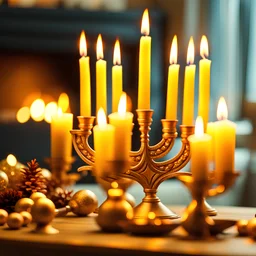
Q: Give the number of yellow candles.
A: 12